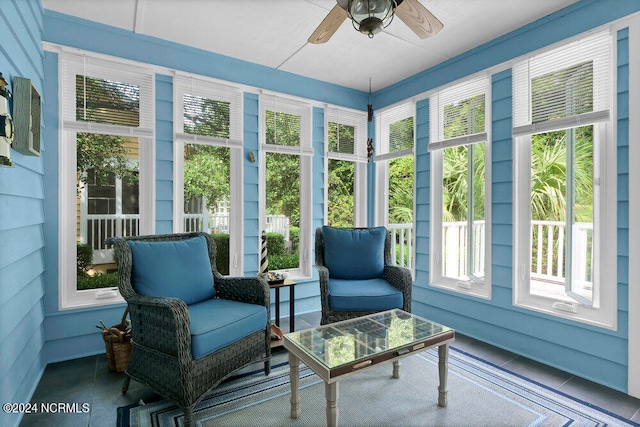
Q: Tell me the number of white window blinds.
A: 7